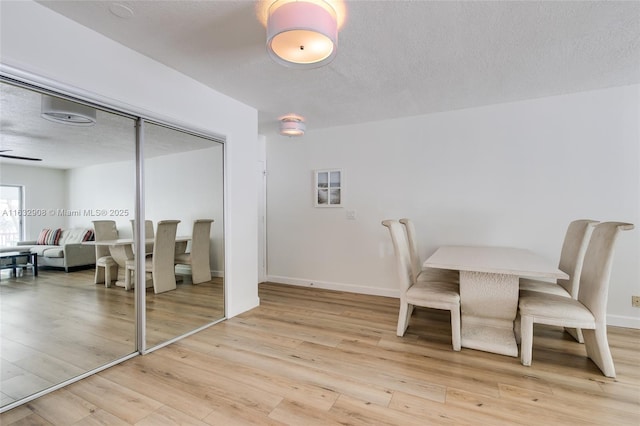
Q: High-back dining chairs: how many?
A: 4